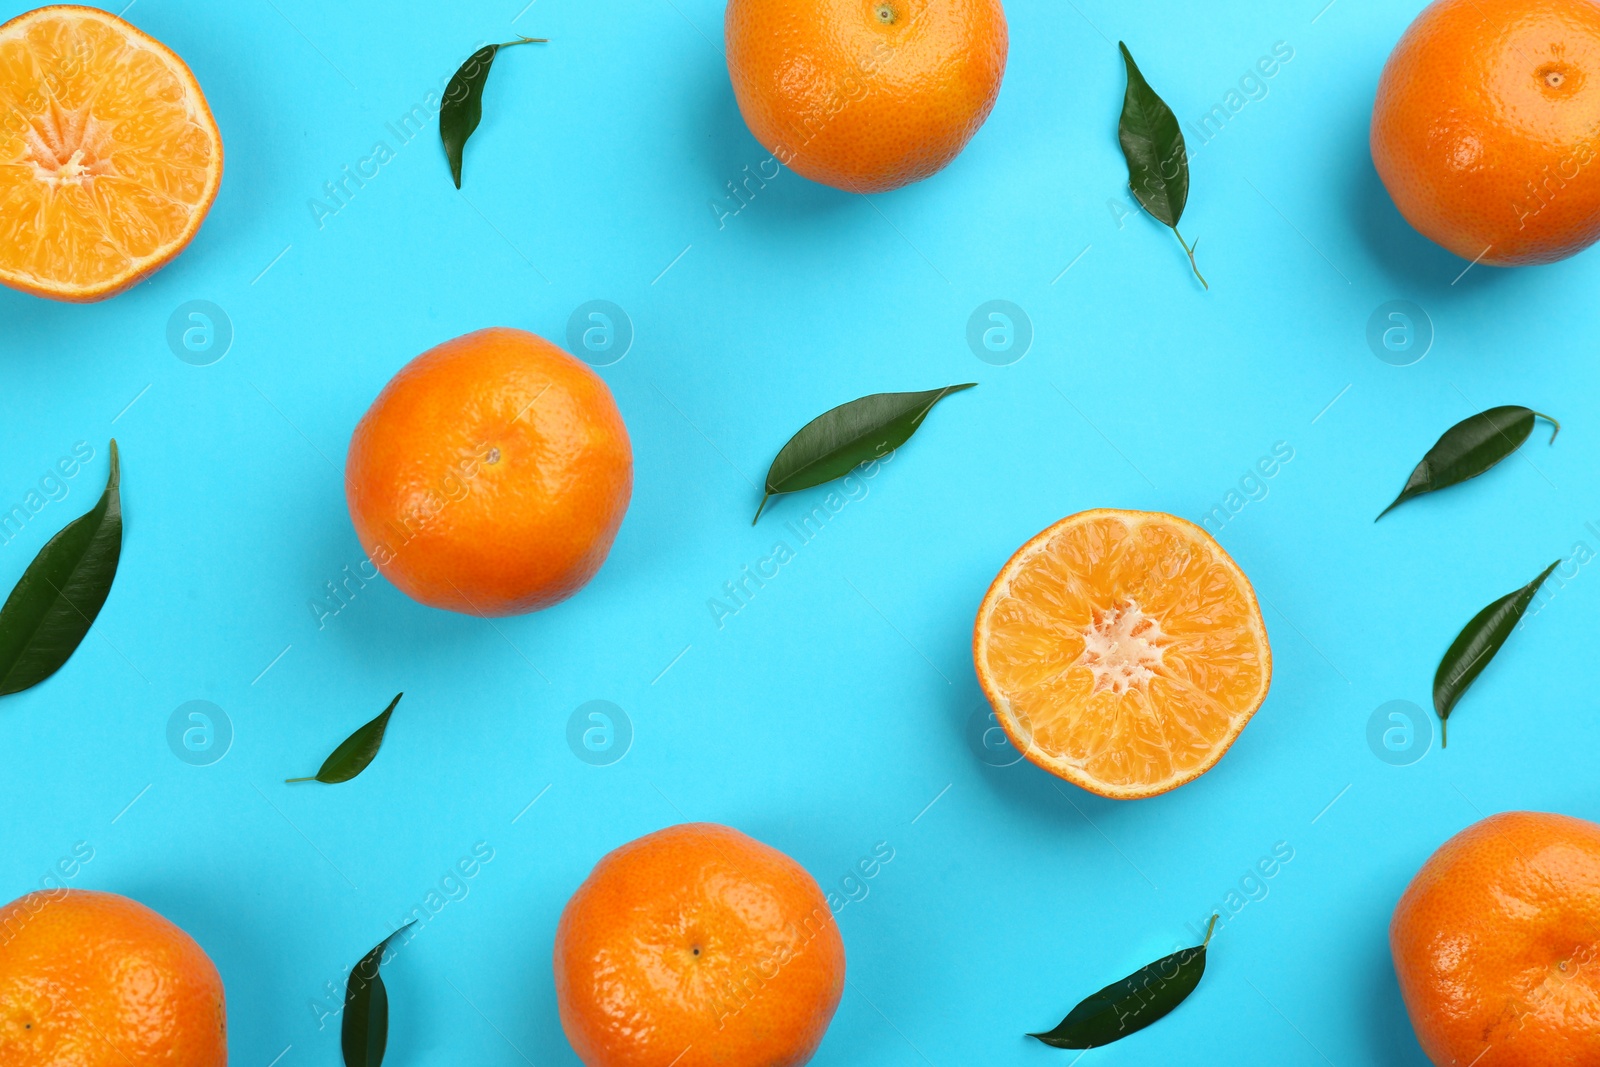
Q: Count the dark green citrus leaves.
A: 9